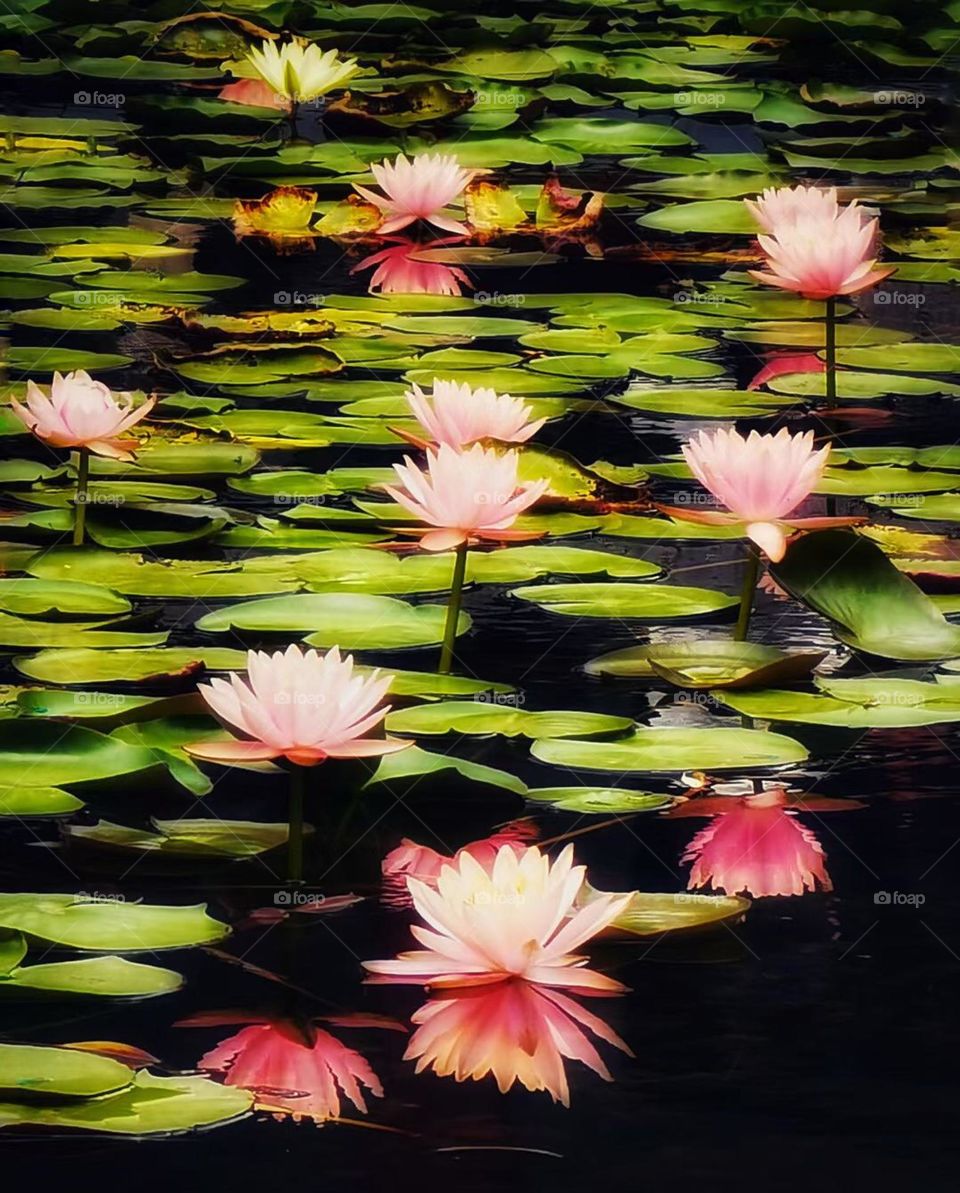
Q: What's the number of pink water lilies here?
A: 9